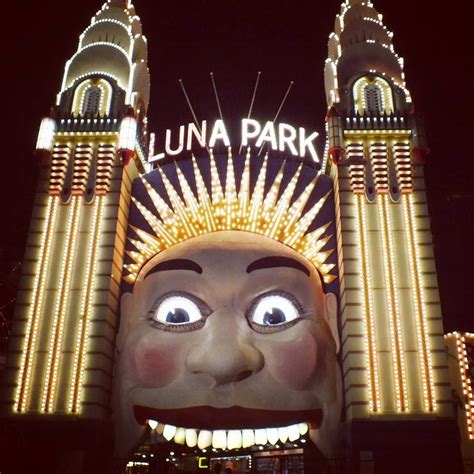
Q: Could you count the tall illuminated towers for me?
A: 2